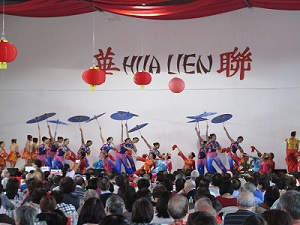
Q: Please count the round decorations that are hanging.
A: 4